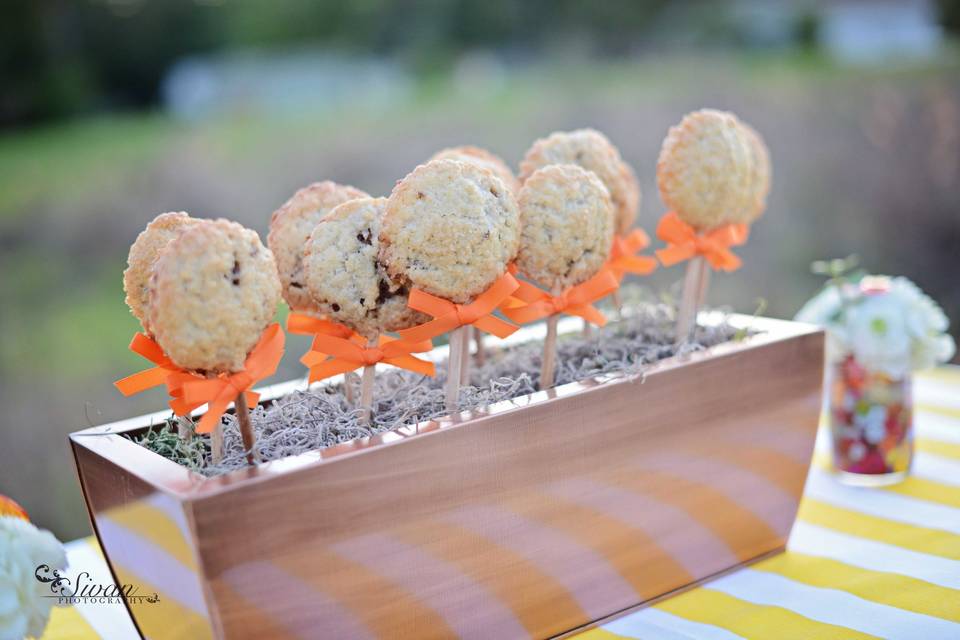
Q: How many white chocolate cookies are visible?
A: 0